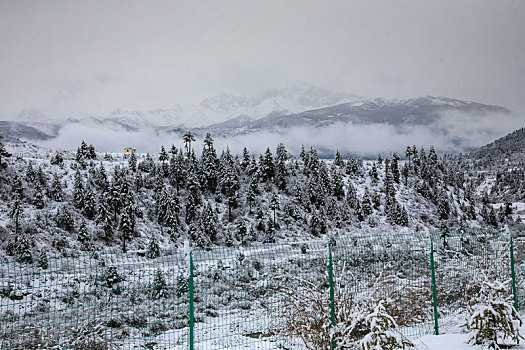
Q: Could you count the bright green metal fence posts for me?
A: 4